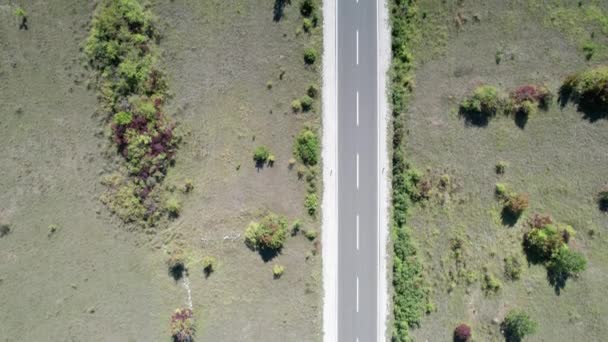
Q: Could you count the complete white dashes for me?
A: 5